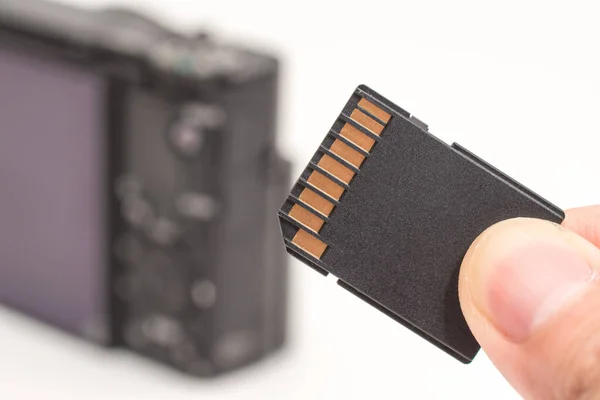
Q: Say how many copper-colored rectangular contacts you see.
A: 9